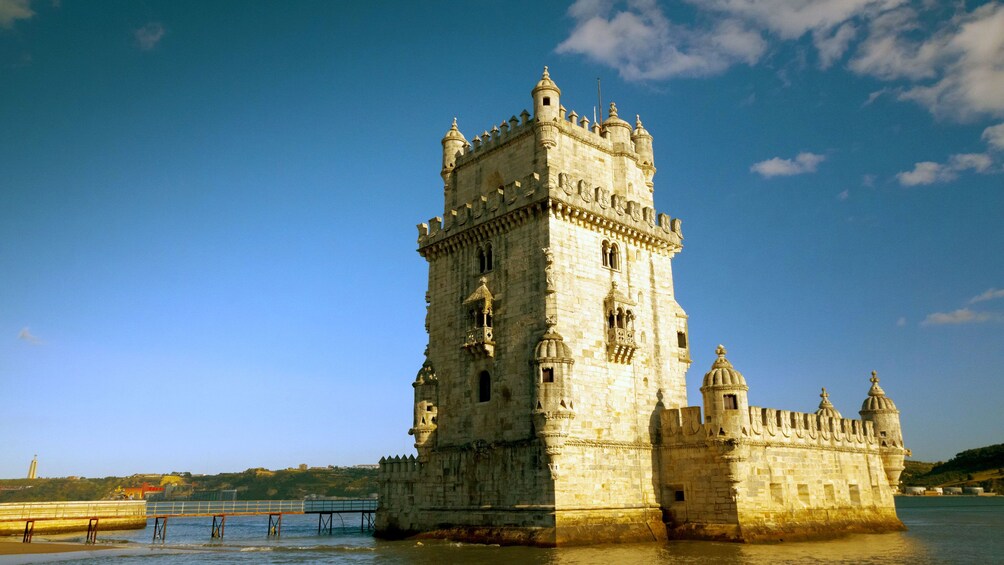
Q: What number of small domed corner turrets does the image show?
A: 9